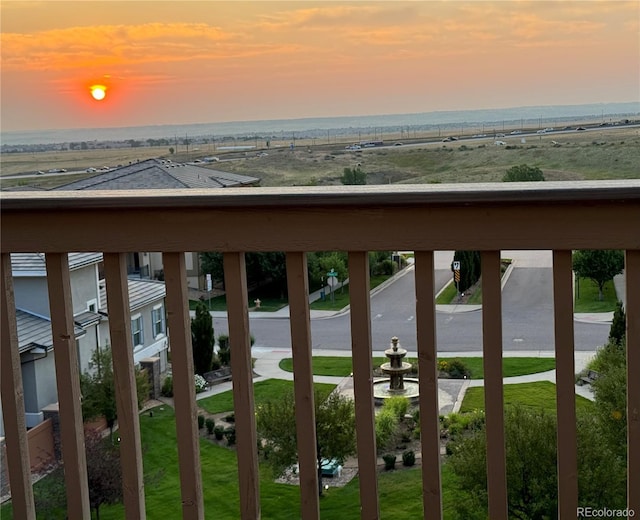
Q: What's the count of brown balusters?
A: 11